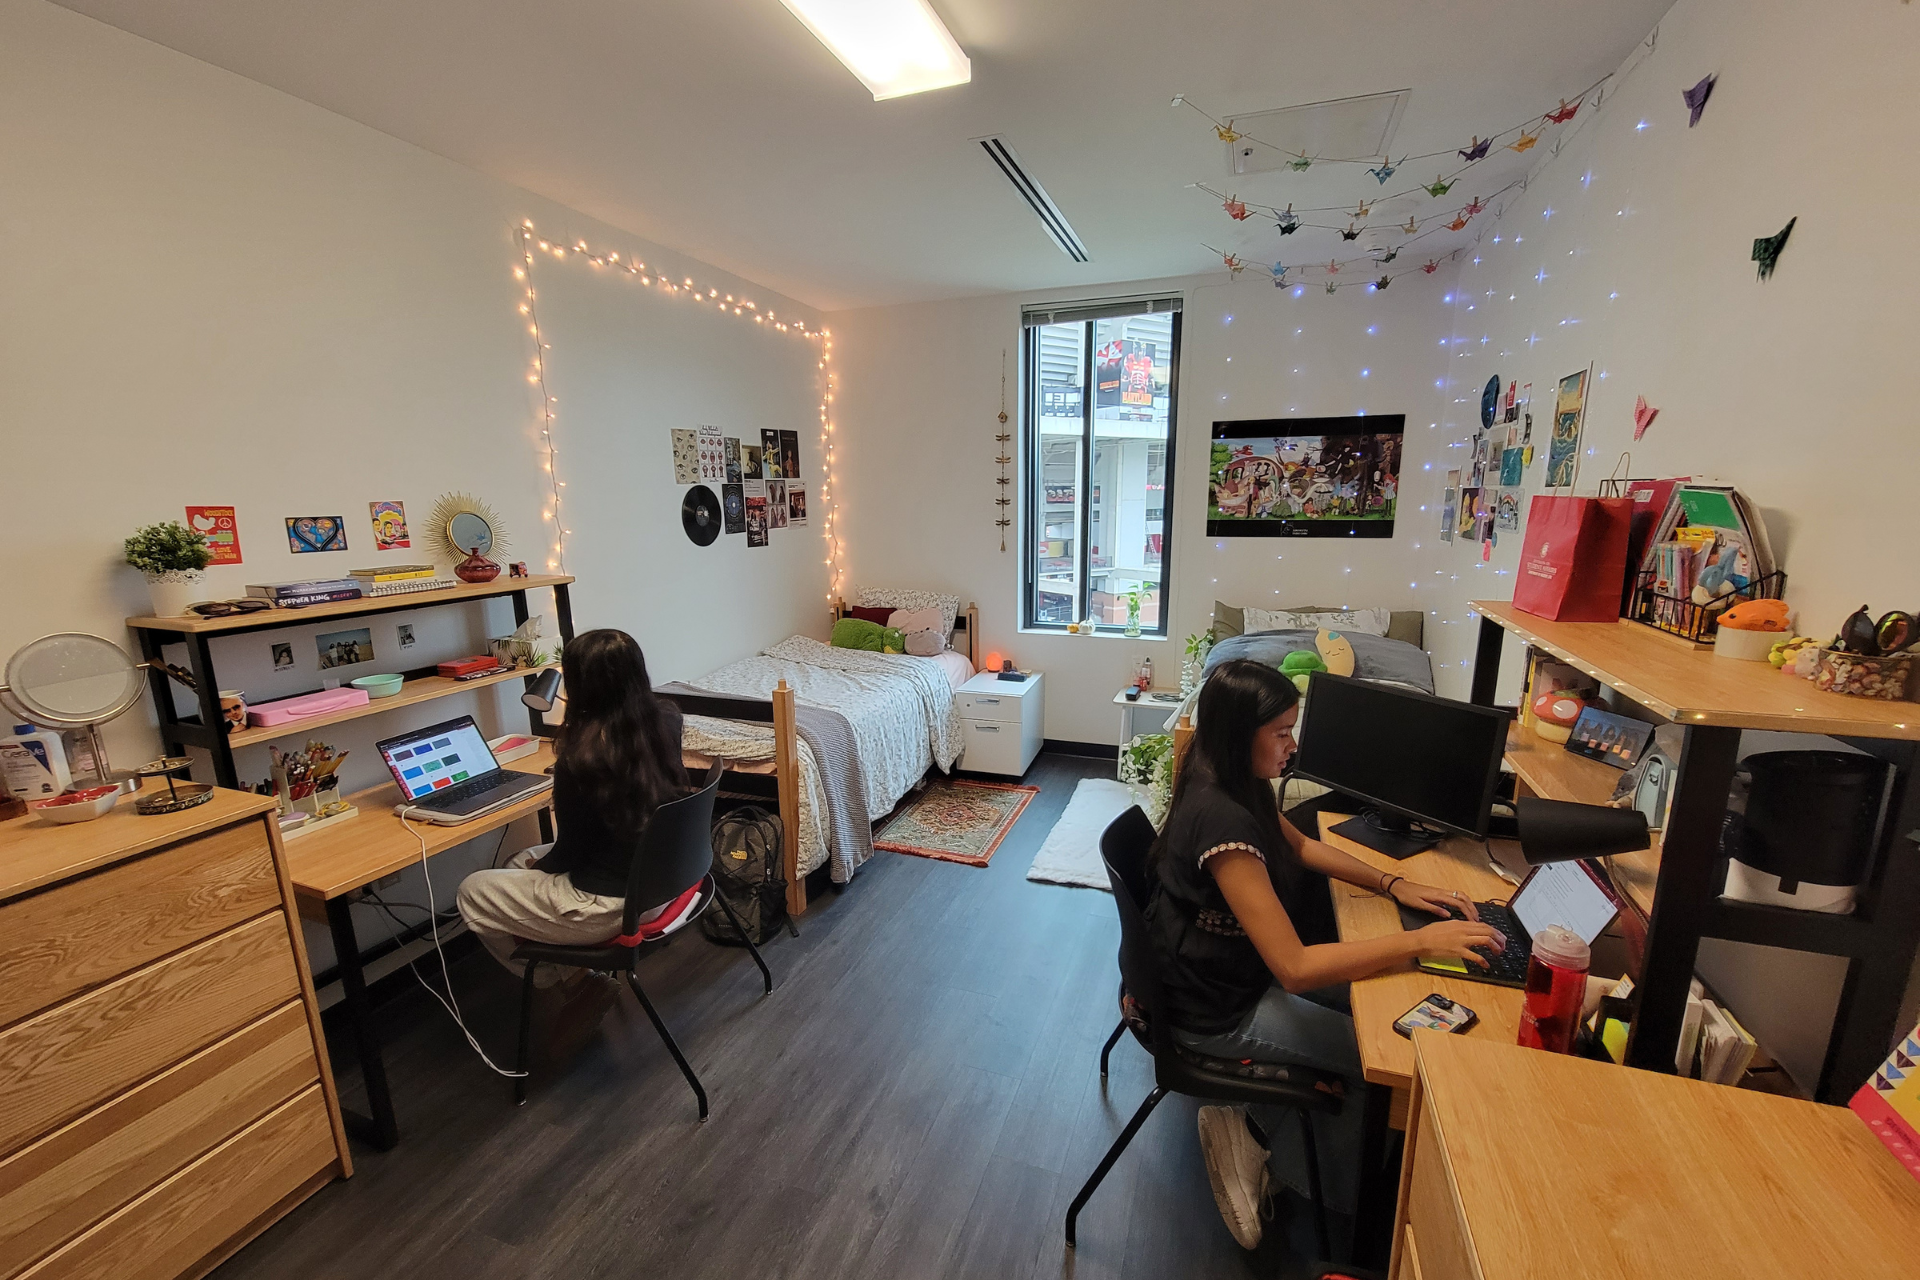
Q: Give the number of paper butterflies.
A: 3